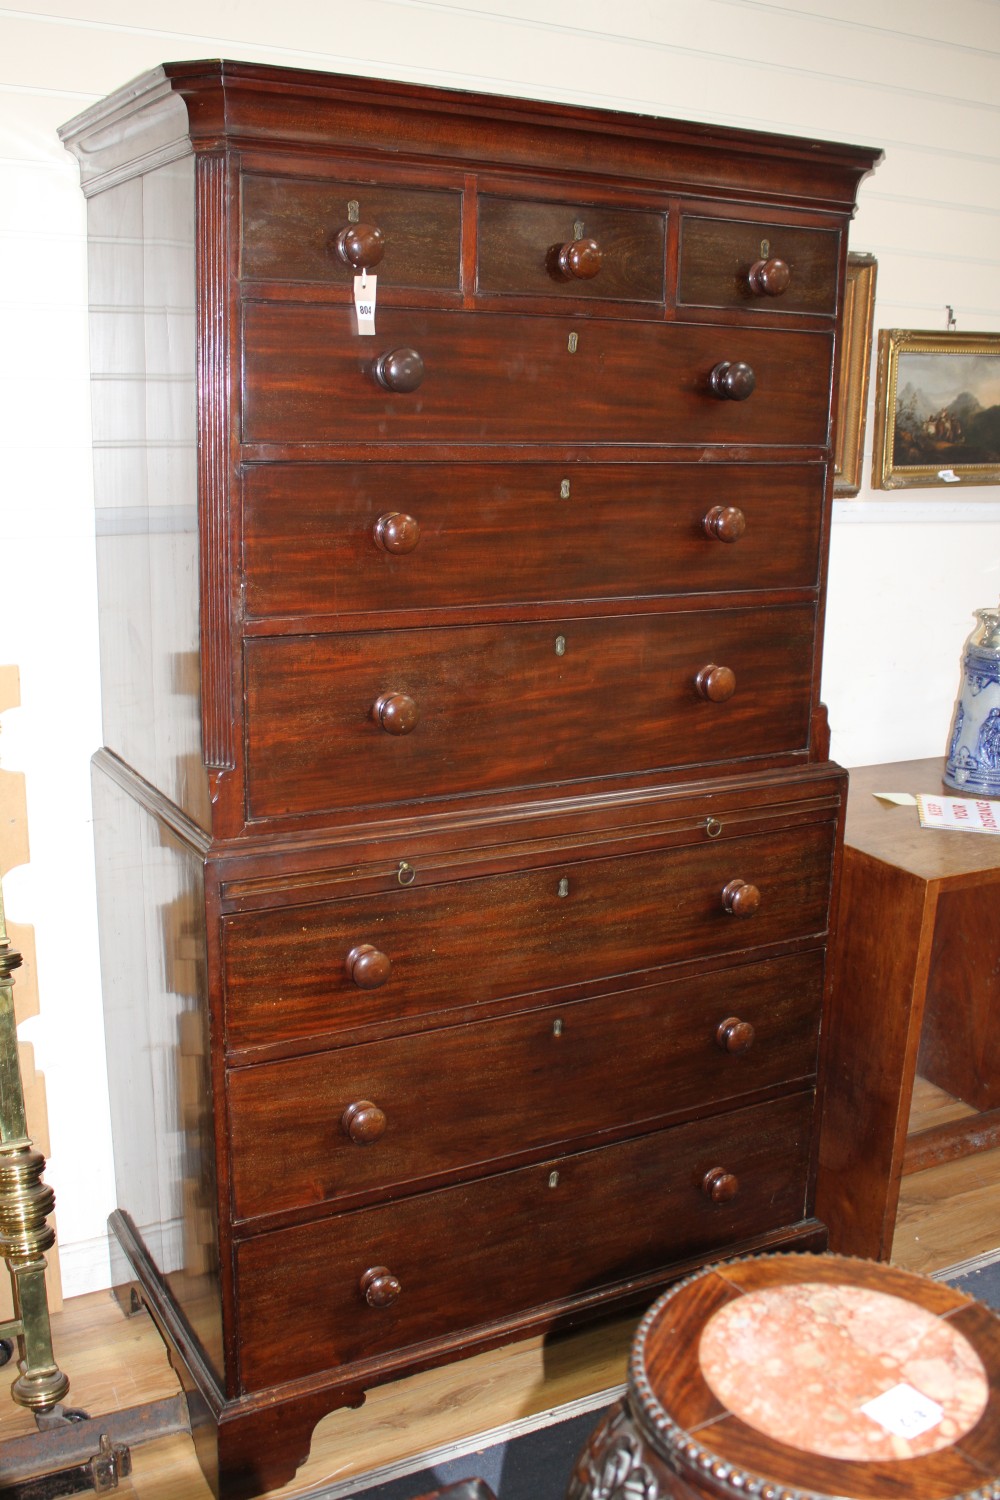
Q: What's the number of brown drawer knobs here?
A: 15